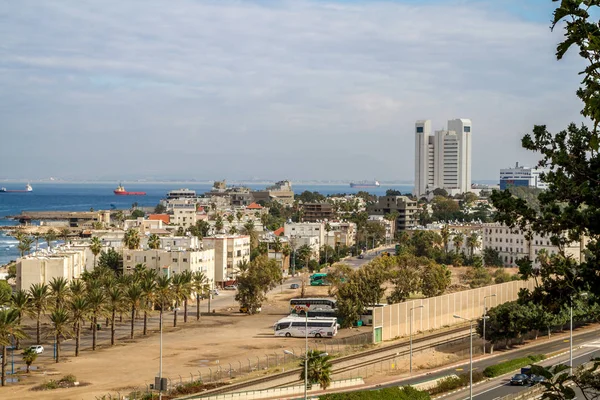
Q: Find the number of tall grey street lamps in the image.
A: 6